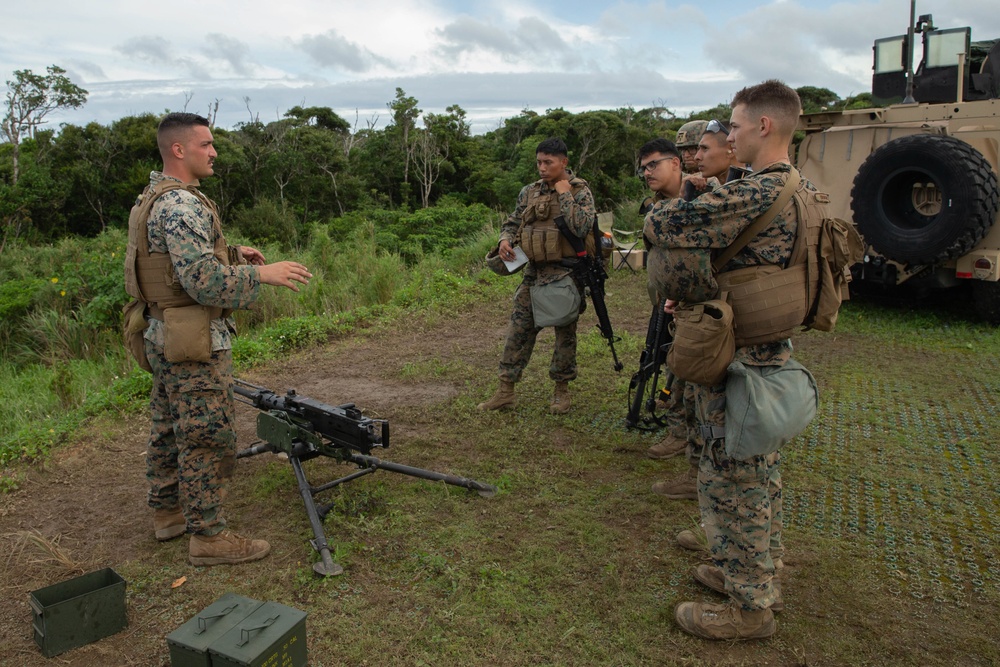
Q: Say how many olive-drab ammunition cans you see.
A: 3